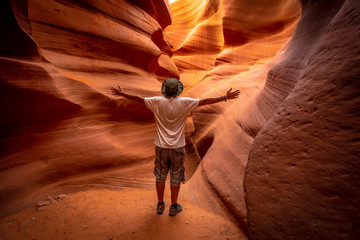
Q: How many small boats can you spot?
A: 0